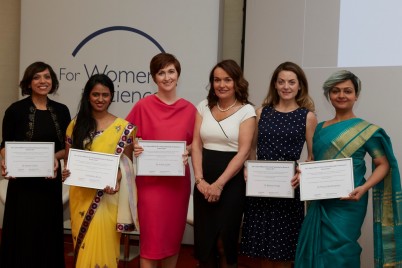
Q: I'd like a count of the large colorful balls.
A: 0